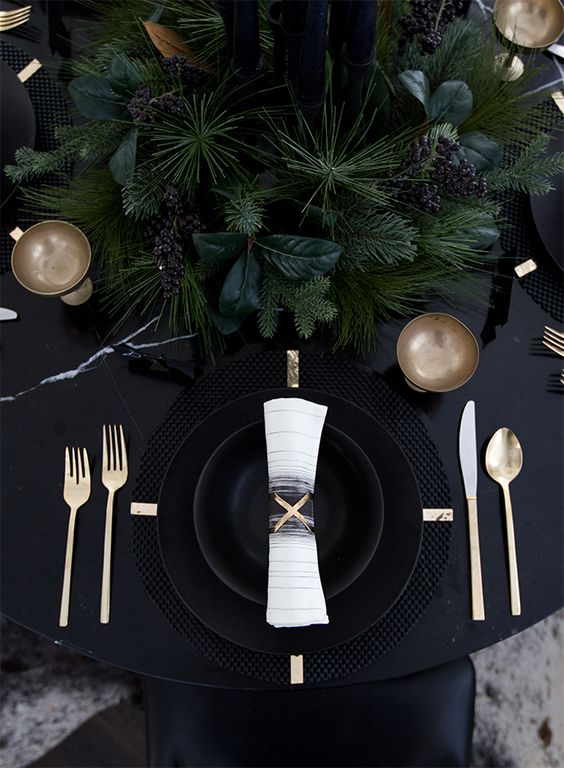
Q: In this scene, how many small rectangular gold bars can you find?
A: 8